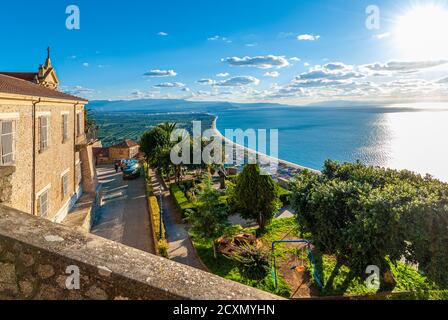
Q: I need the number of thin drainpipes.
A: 2